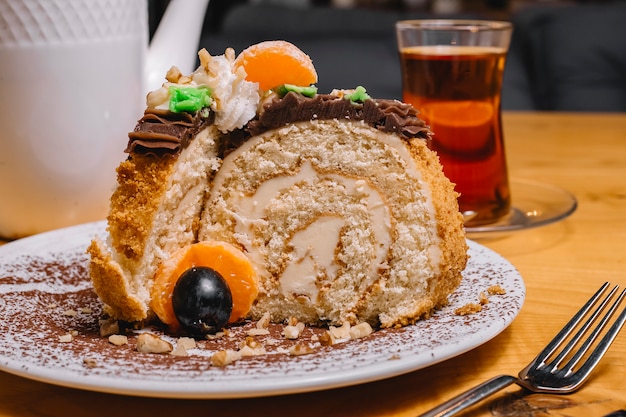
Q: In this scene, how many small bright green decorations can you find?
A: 3